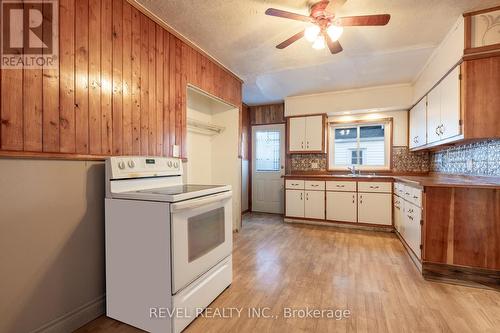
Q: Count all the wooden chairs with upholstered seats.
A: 0